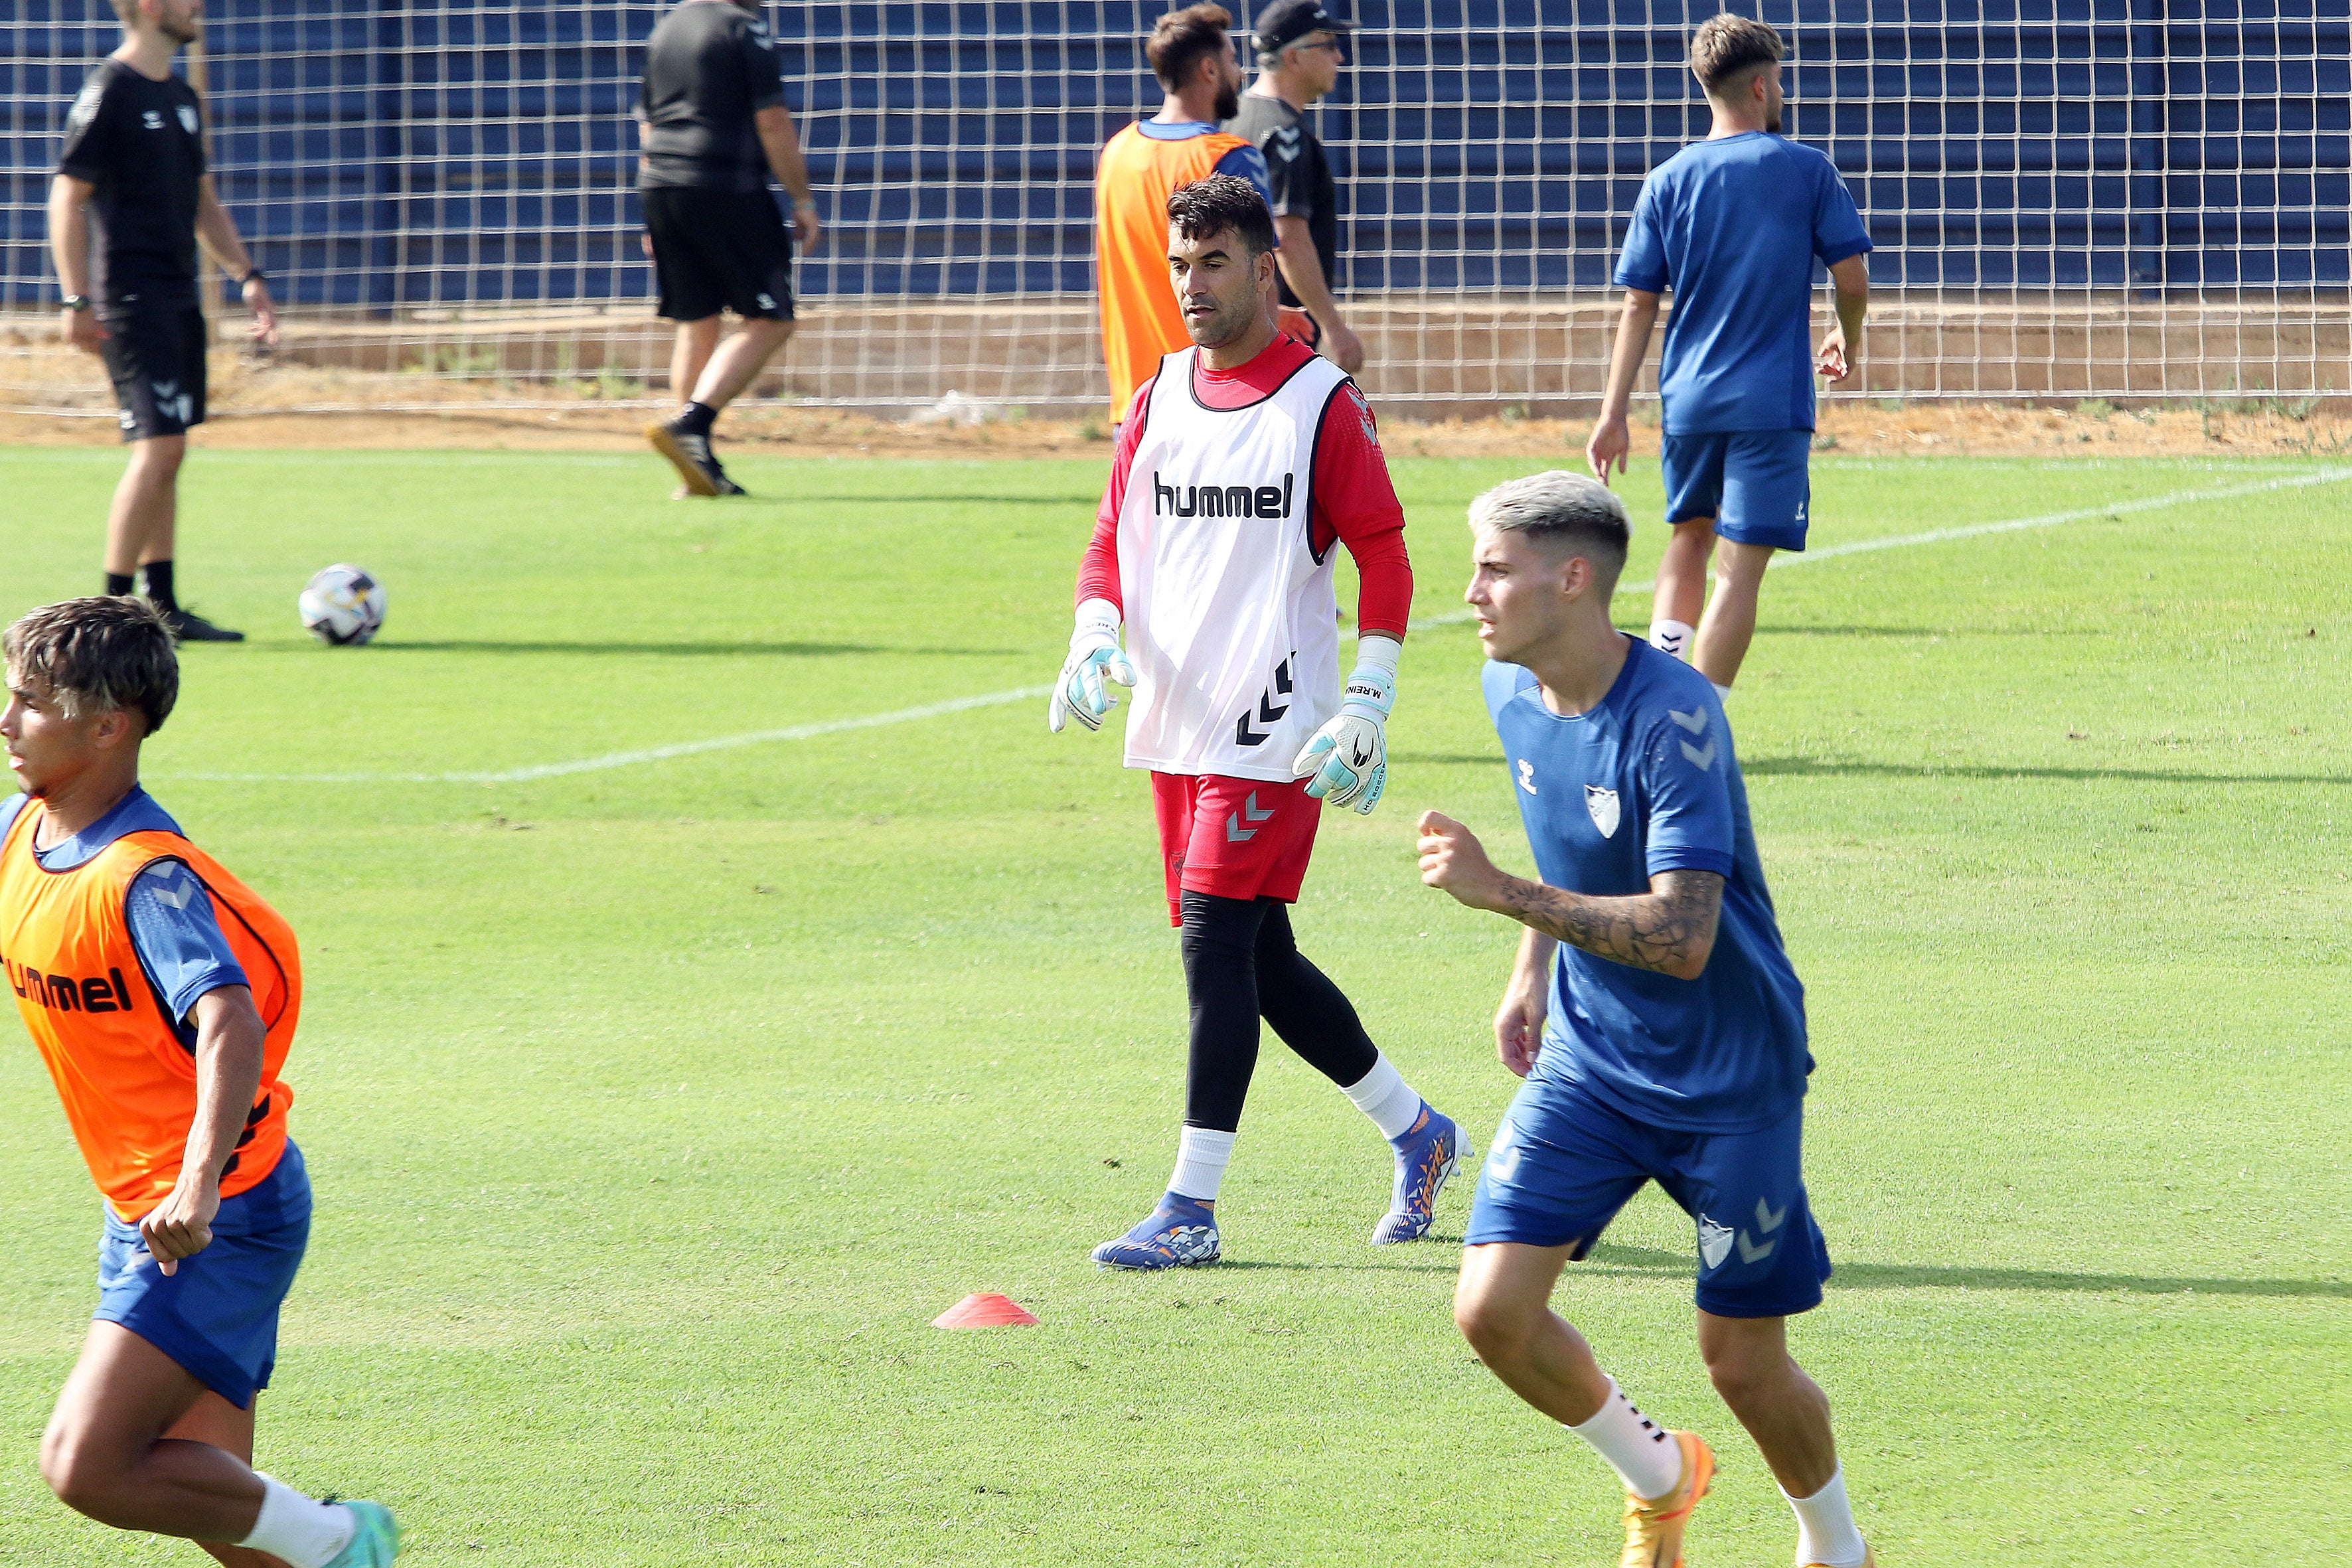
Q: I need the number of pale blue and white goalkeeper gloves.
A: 2